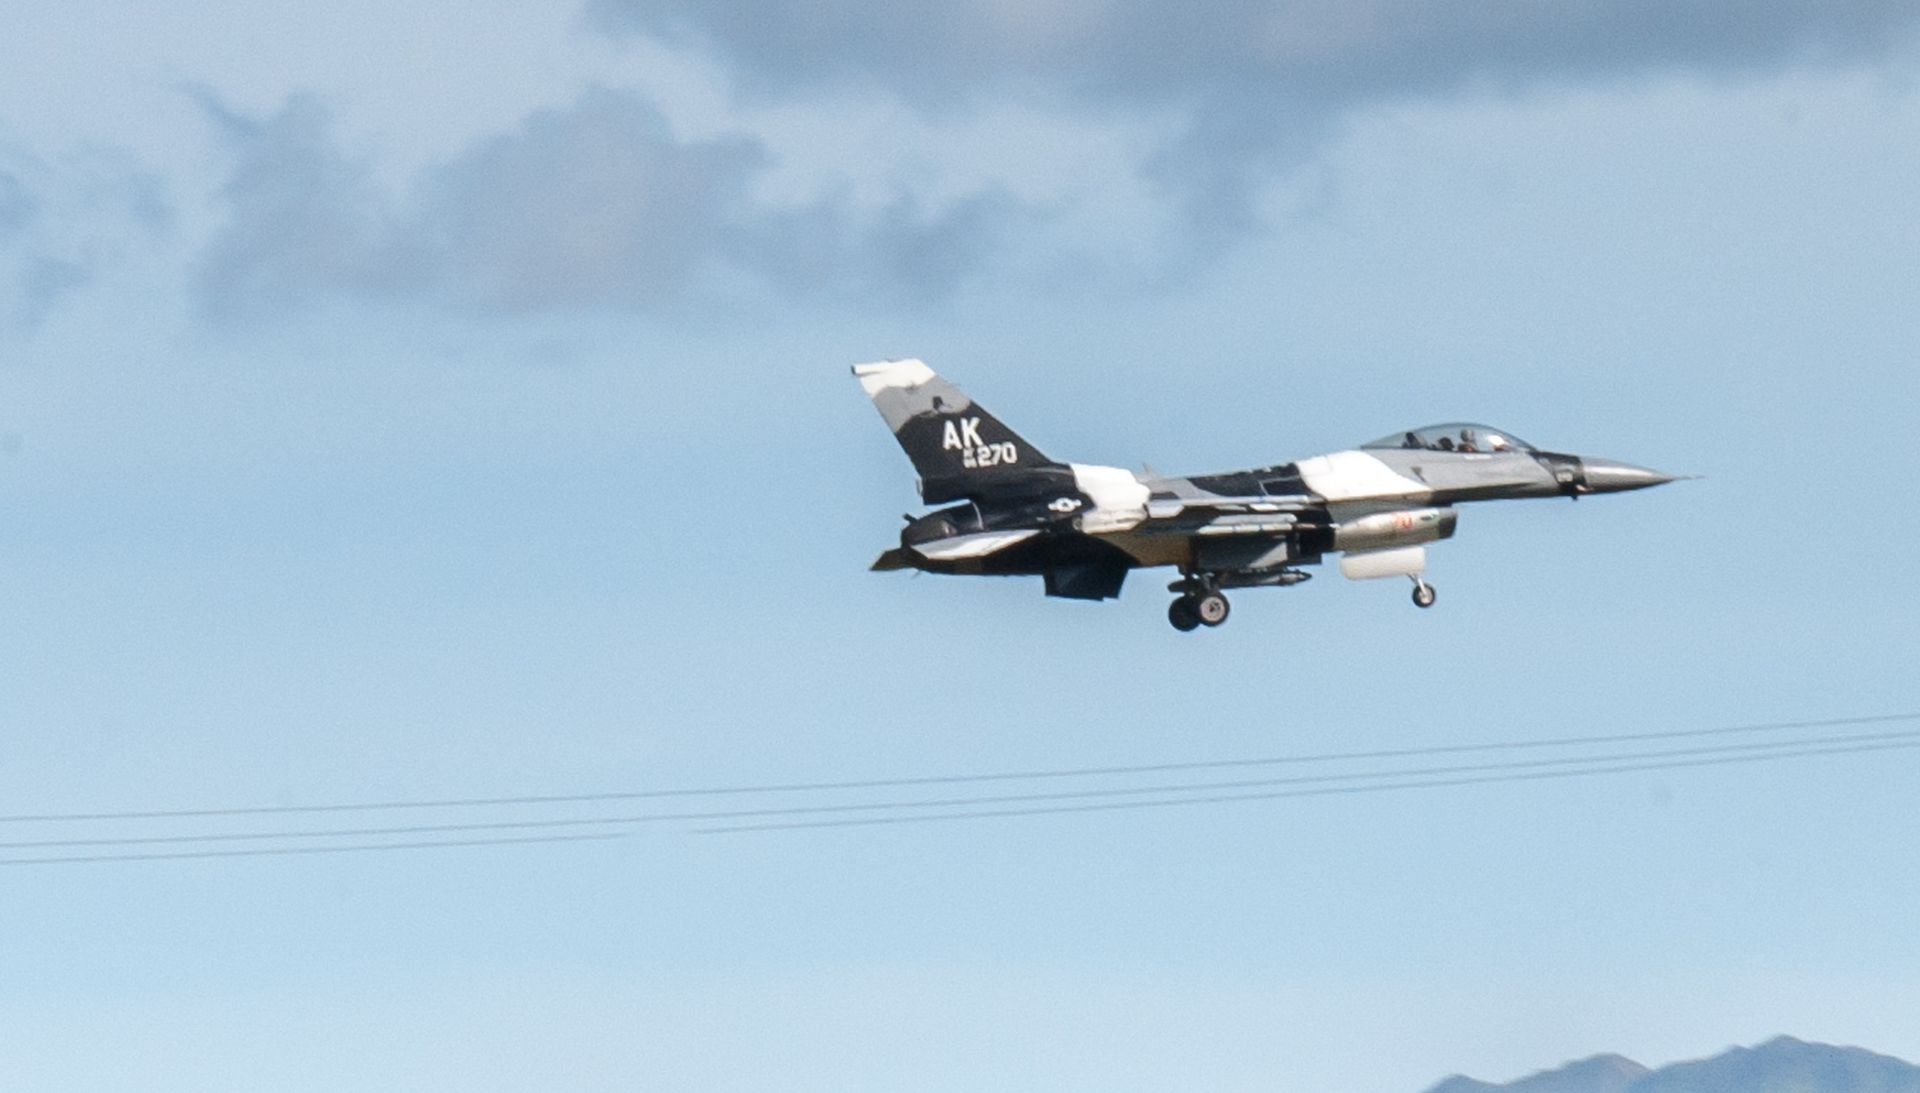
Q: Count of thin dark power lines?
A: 3